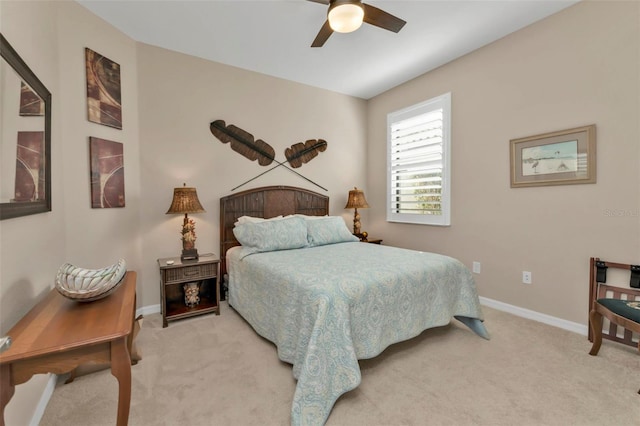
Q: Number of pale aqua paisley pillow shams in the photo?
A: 2